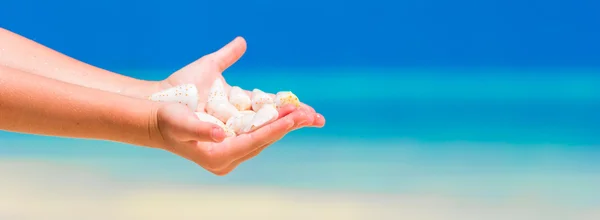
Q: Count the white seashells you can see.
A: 8